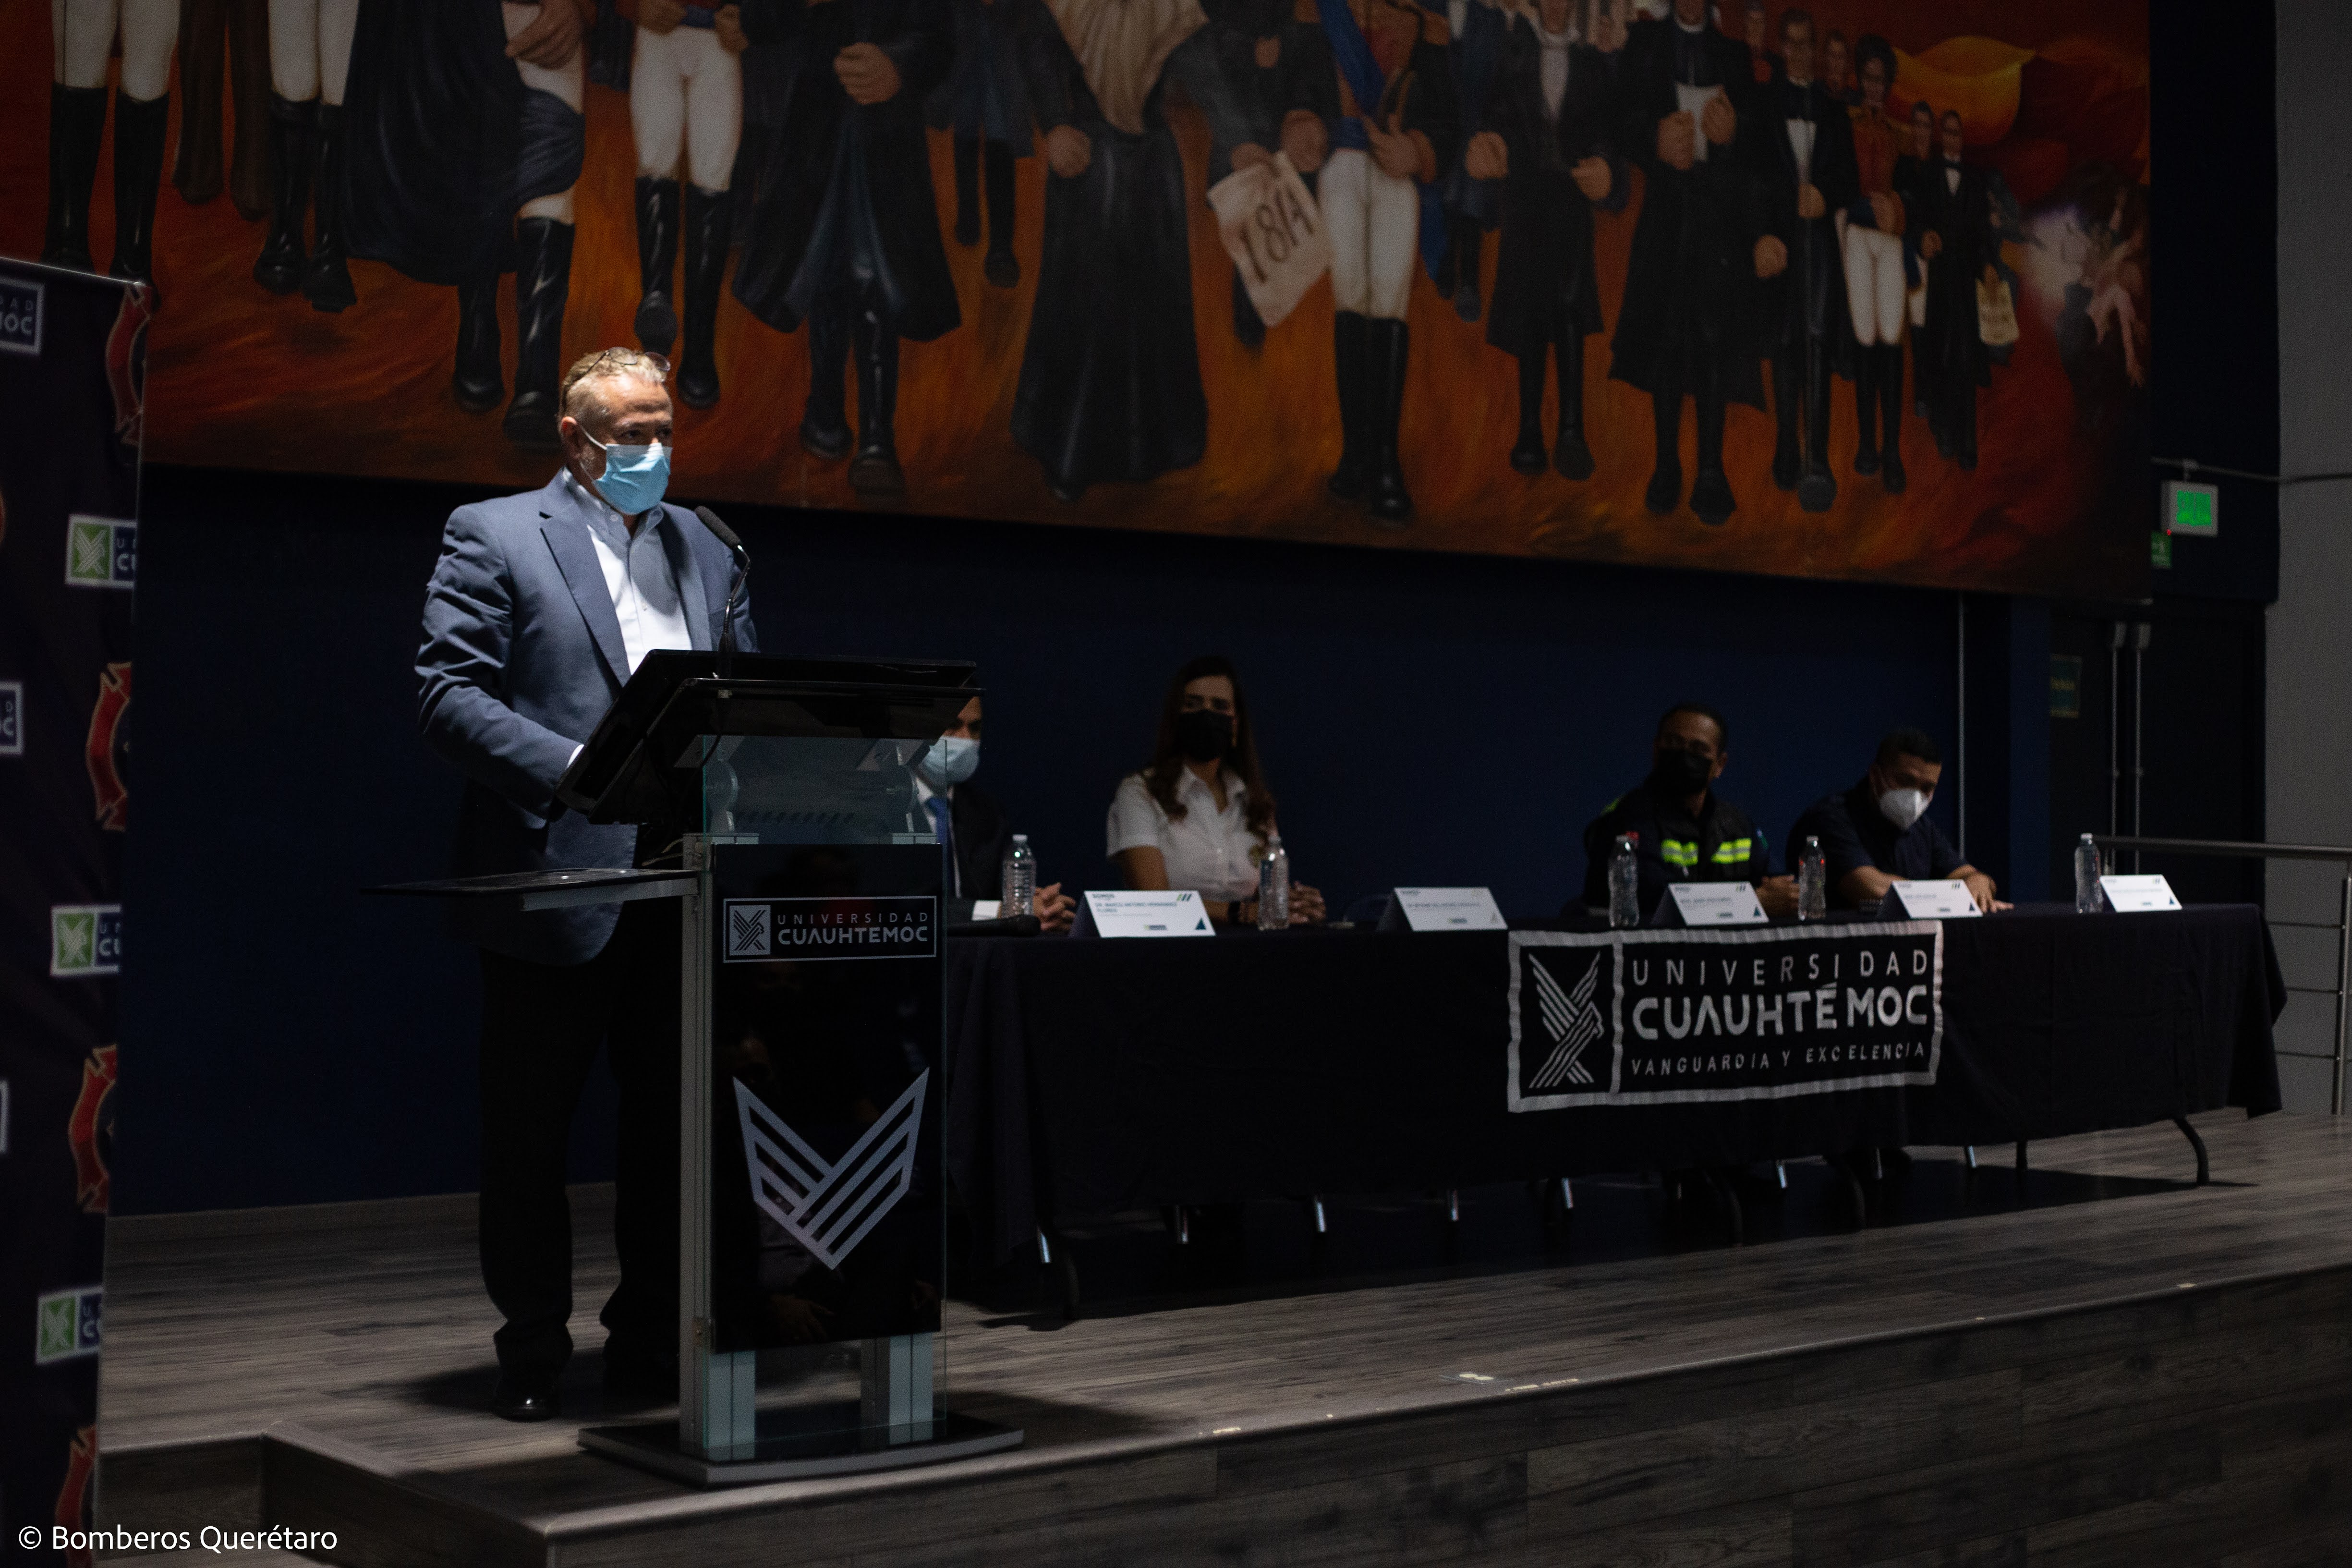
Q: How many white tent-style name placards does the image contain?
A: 5